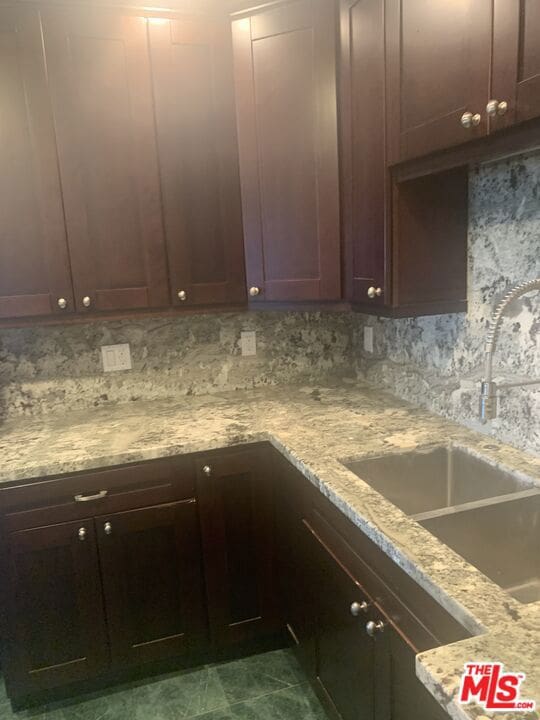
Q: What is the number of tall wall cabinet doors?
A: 5